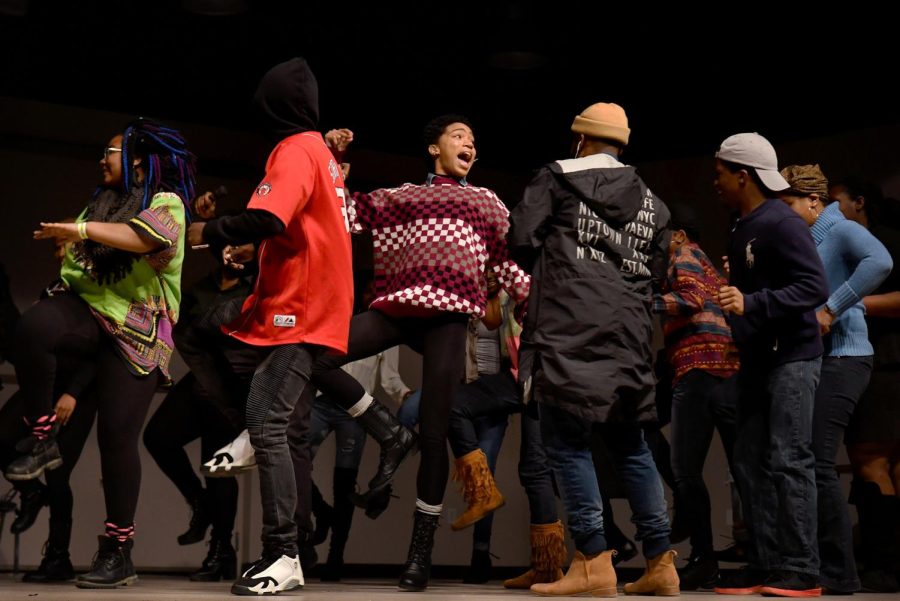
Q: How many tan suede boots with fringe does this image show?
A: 2